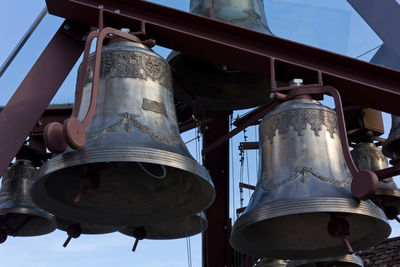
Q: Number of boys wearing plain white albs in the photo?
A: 0